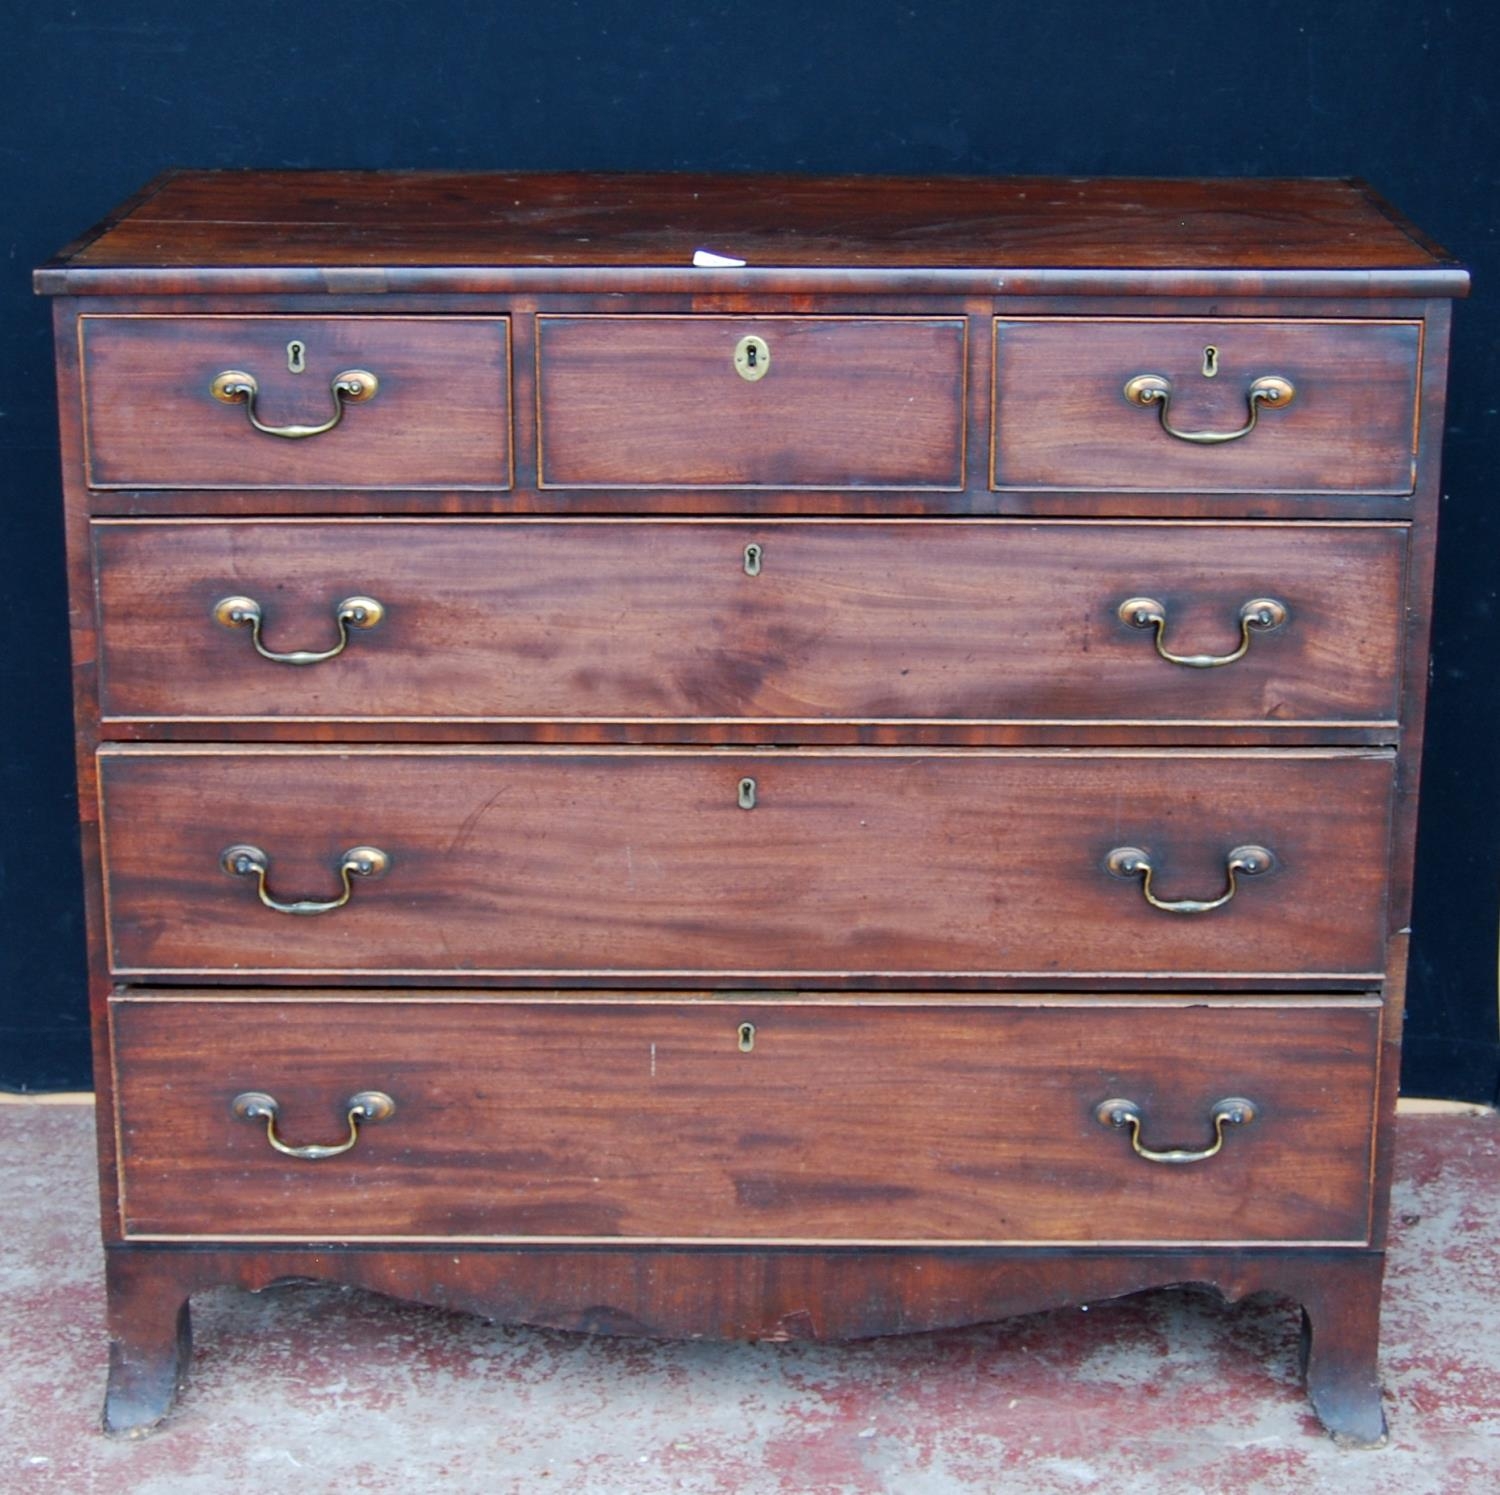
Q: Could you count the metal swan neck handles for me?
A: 8